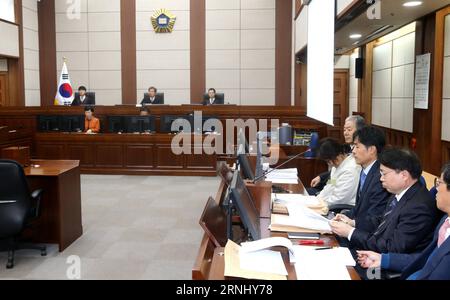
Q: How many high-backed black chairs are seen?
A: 4